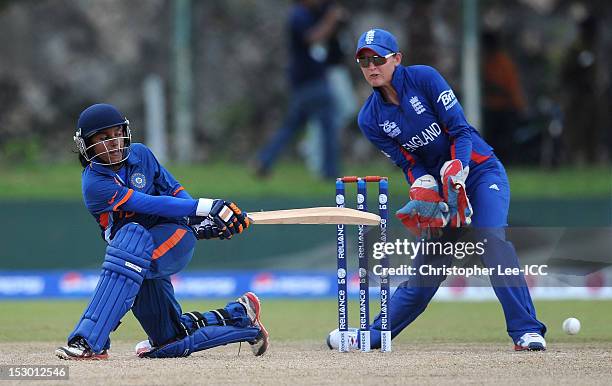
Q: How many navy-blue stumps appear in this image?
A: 3